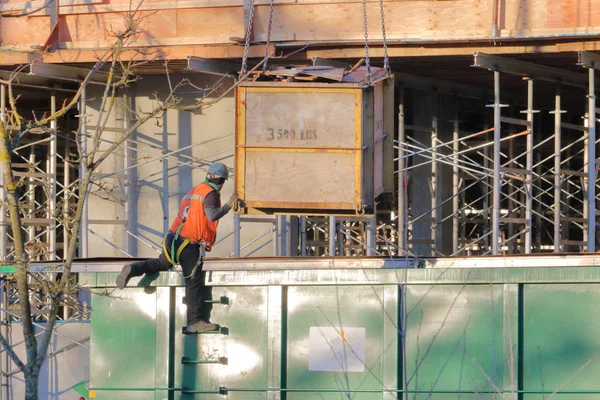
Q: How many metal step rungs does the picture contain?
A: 4